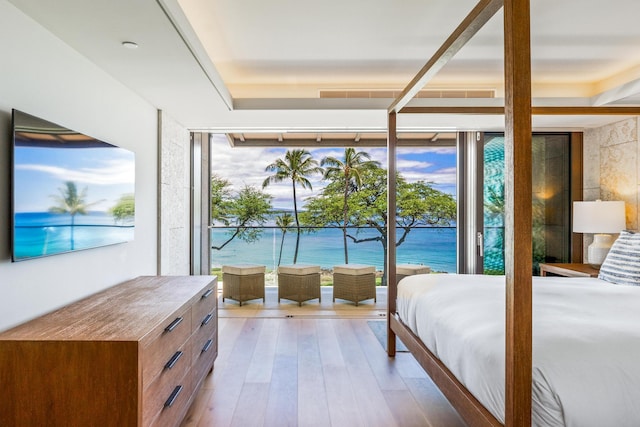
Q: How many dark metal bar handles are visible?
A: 6